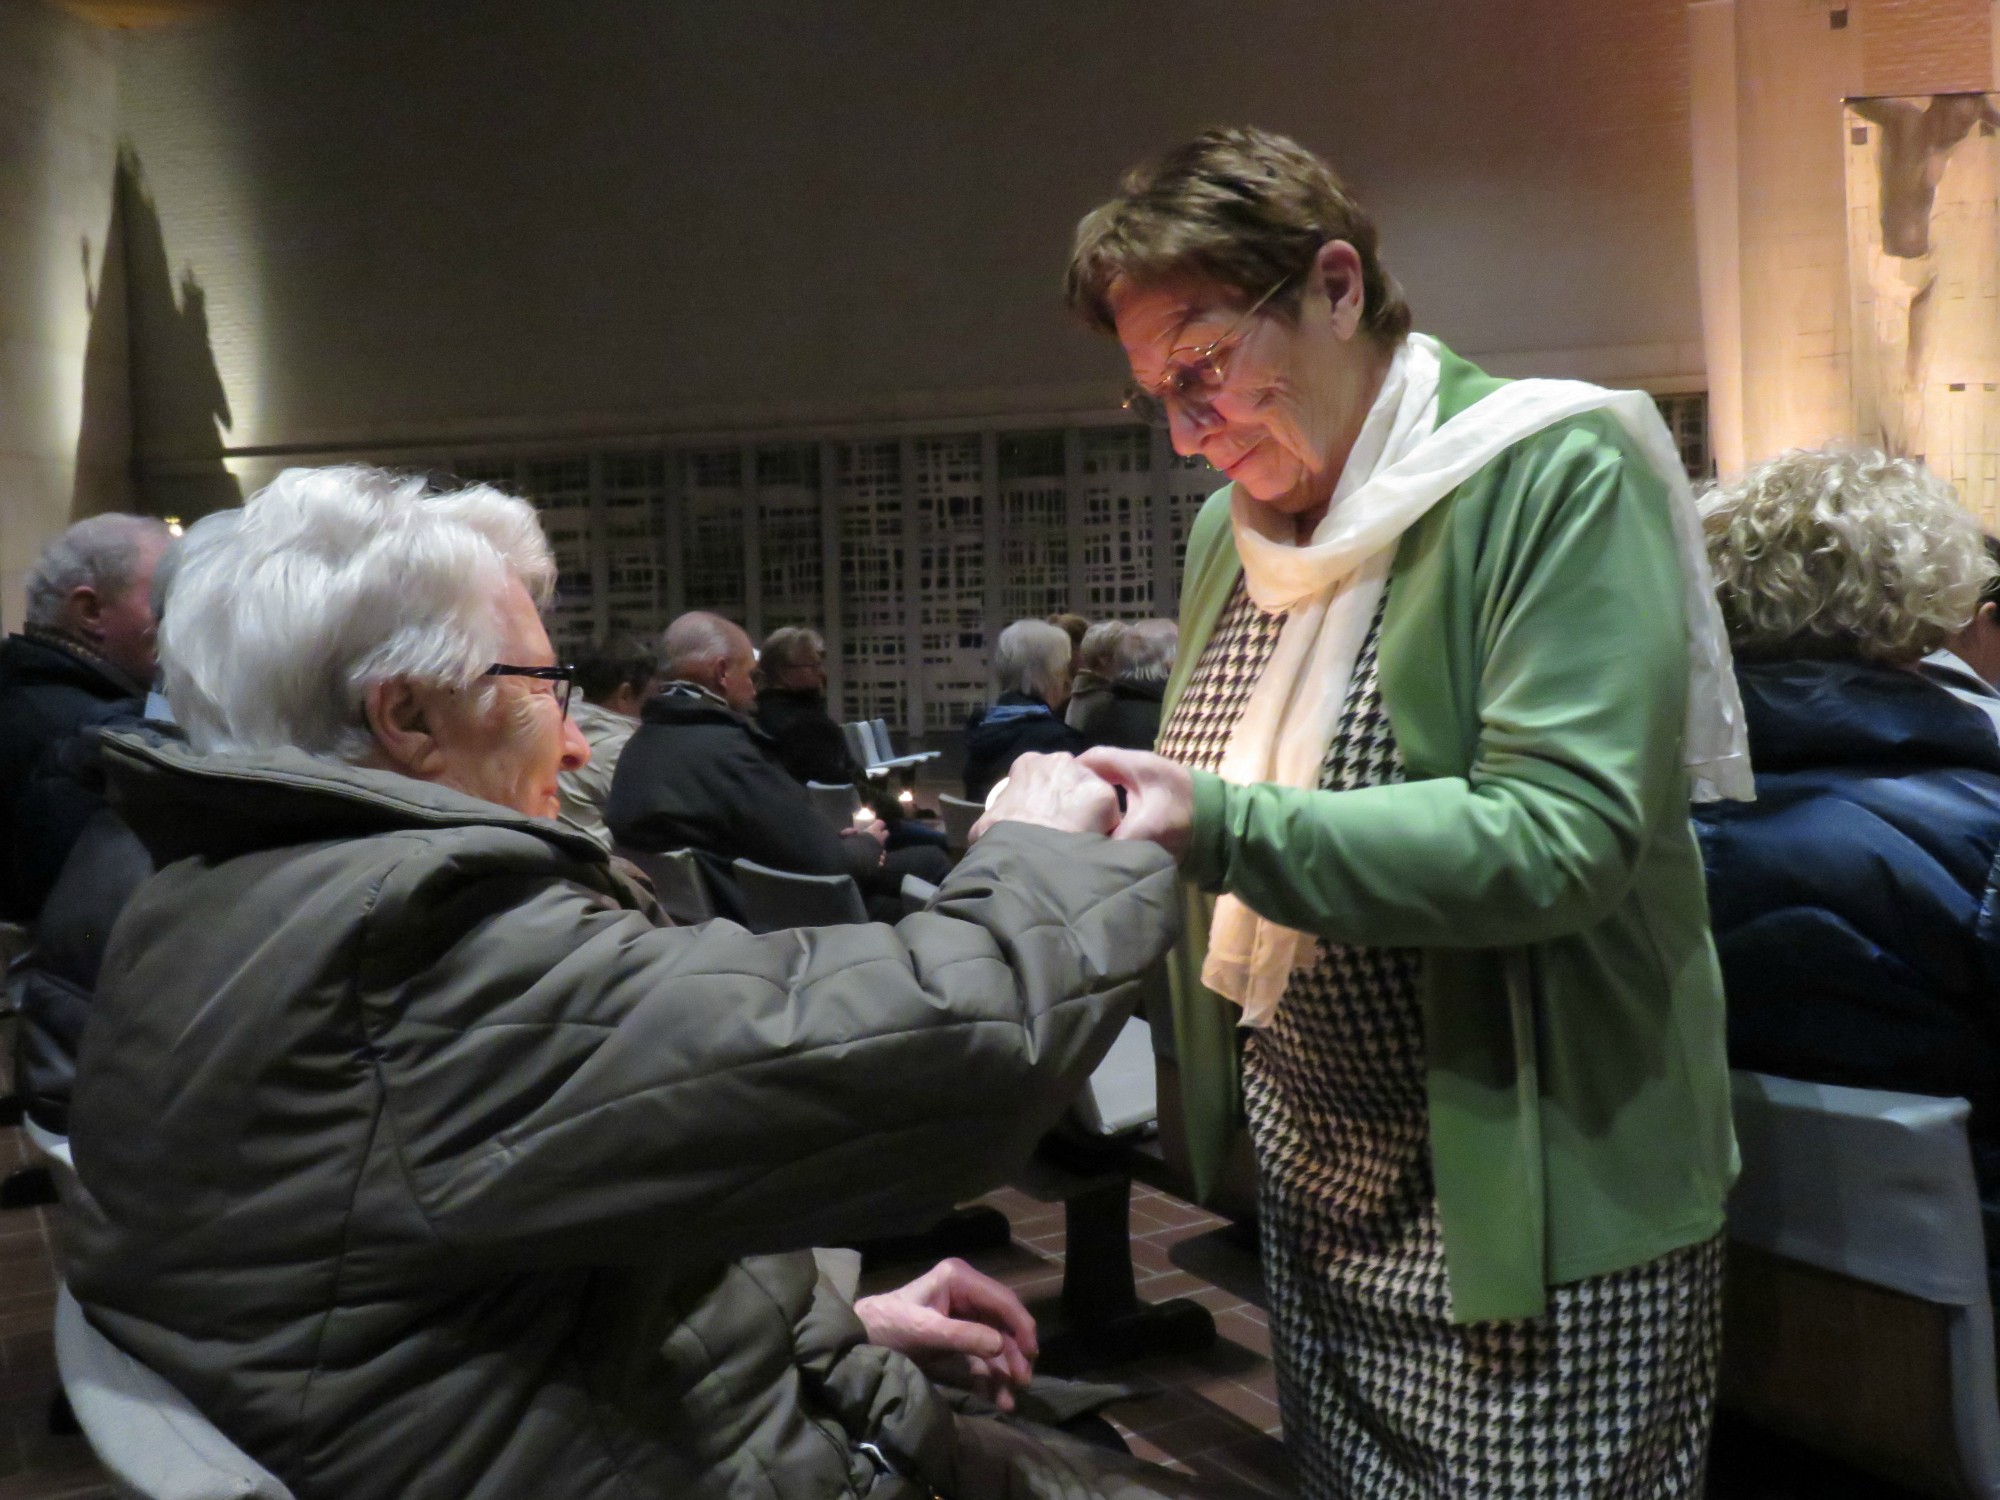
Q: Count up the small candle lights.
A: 2